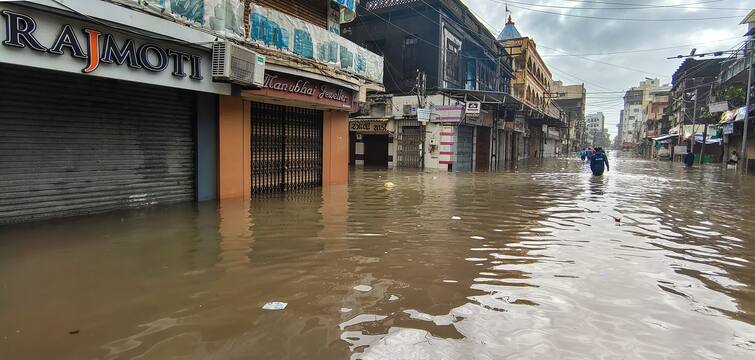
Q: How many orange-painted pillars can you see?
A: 2